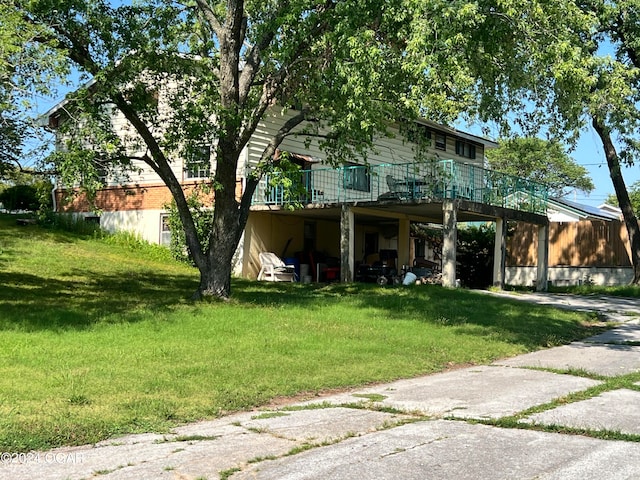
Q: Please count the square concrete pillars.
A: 5